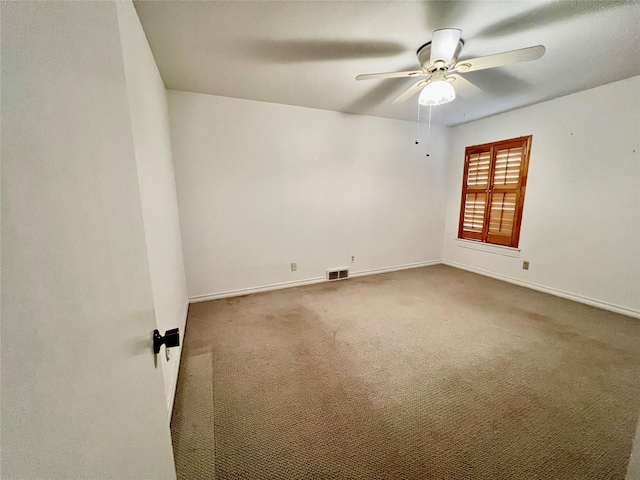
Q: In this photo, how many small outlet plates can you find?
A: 3